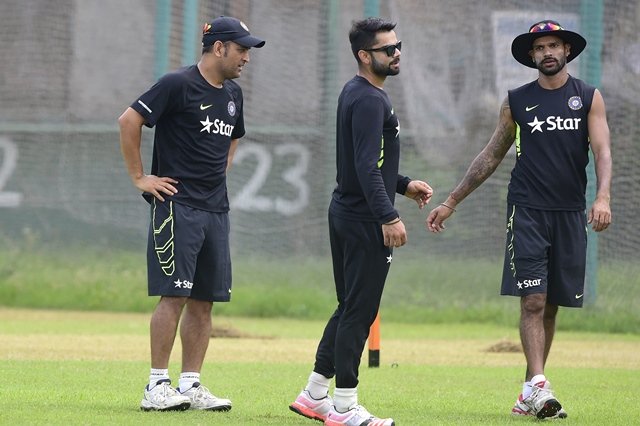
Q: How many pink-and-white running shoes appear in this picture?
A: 2